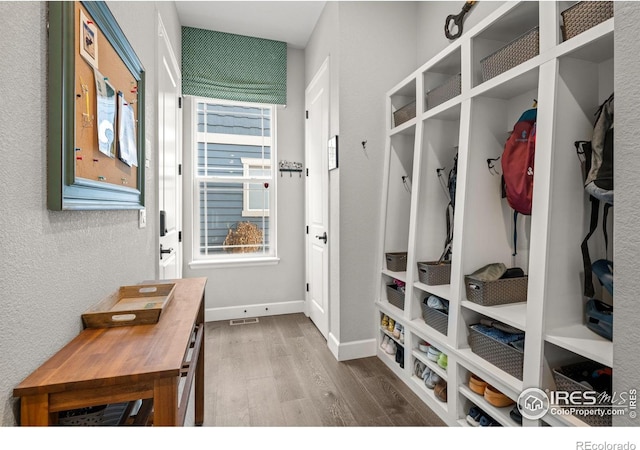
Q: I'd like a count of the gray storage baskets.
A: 11